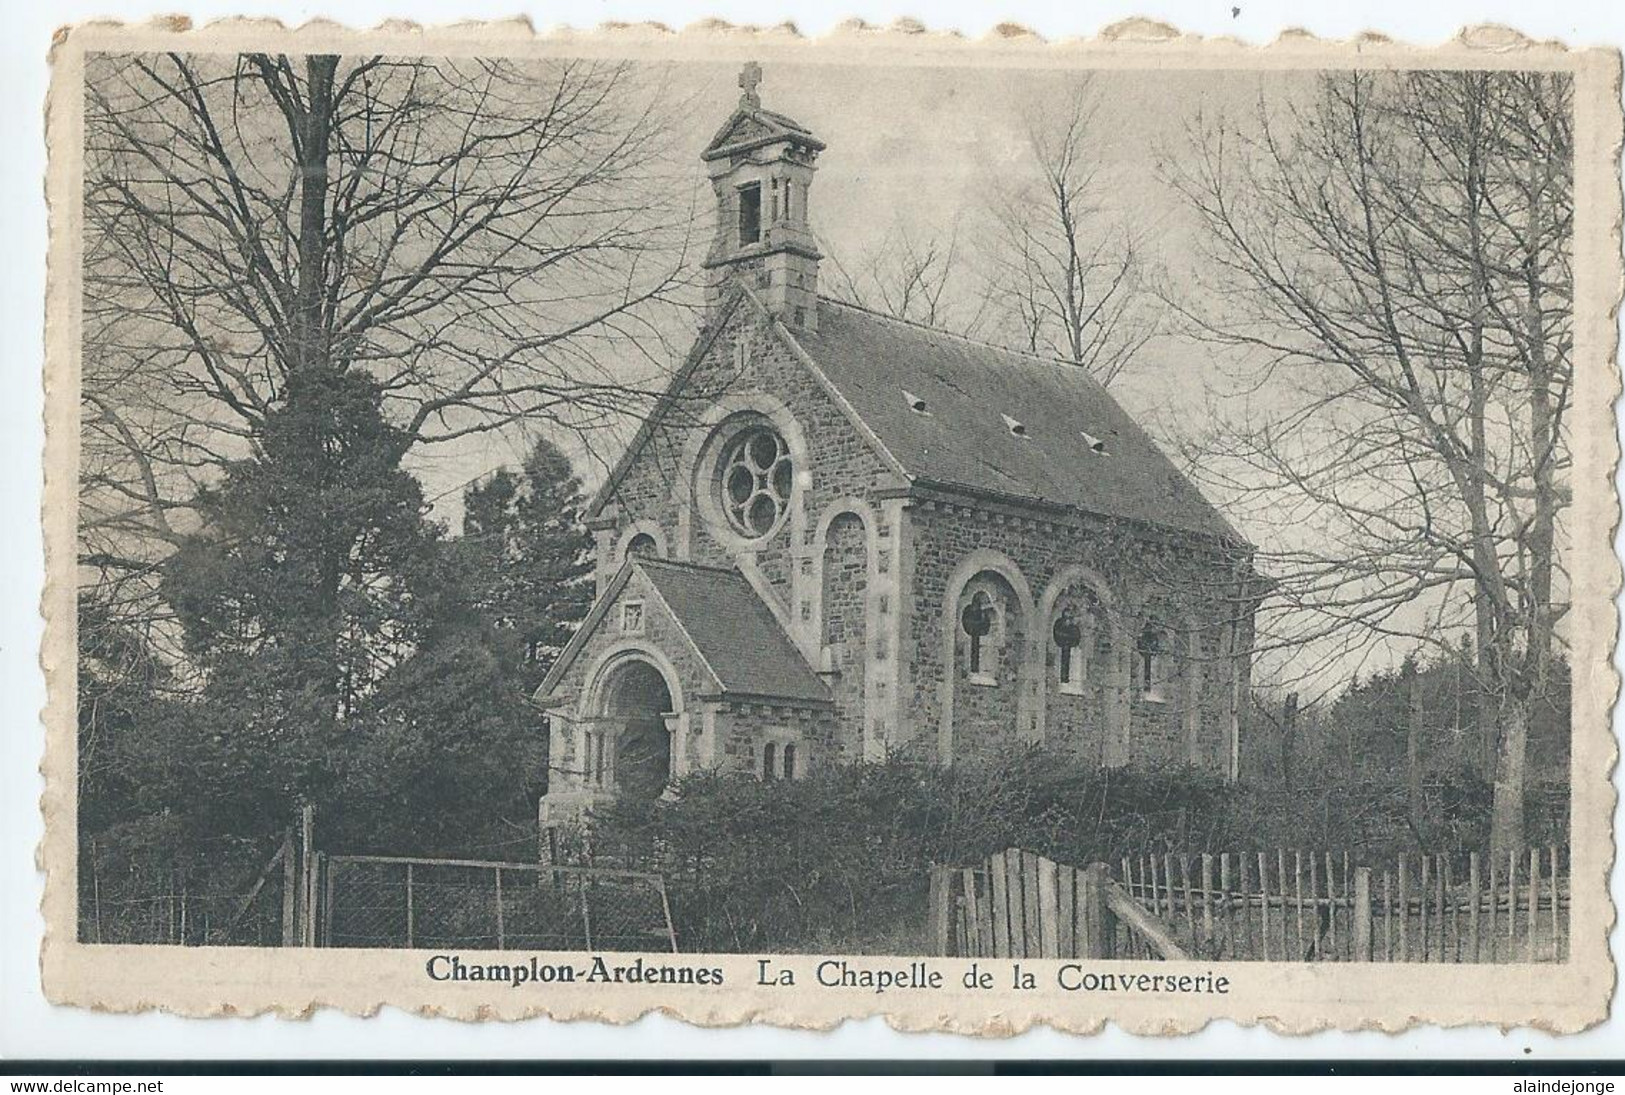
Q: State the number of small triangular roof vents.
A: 3